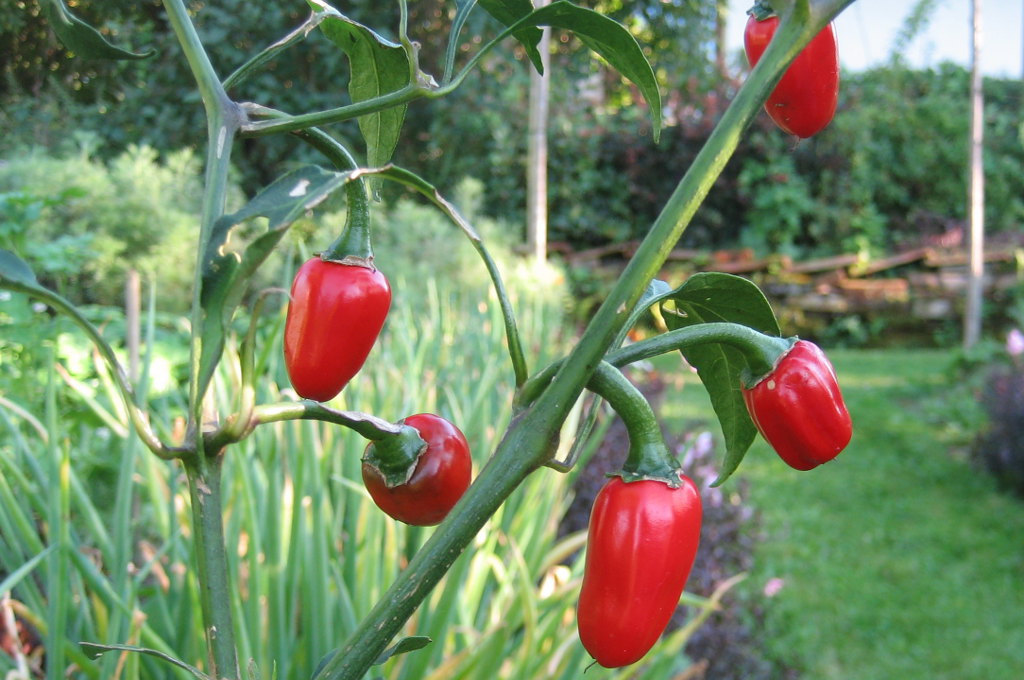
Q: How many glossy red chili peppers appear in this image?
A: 5